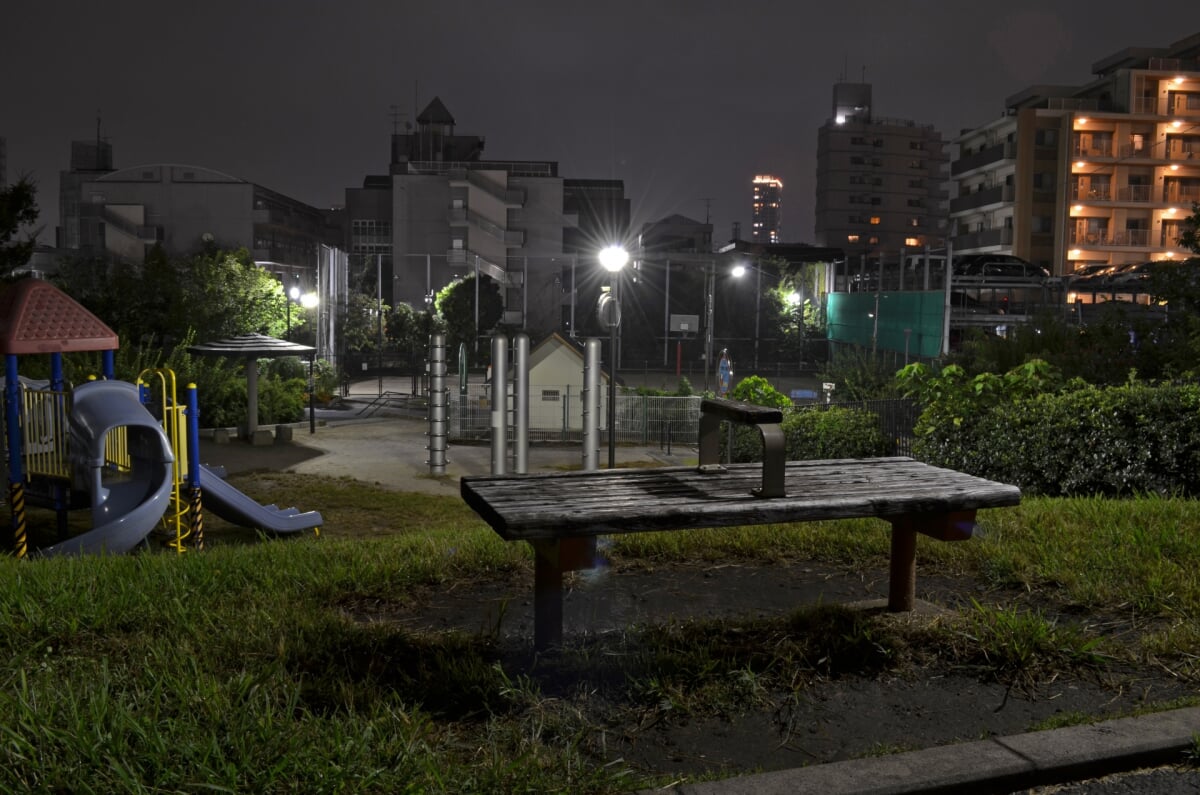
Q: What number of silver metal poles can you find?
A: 4